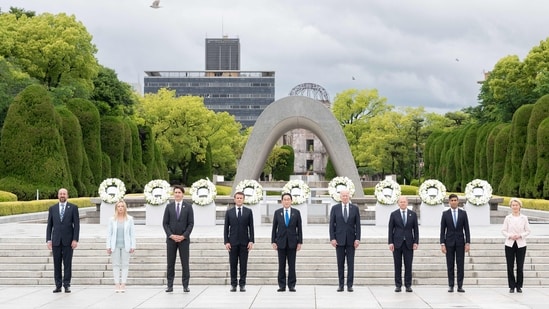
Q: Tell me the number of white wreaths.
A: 9